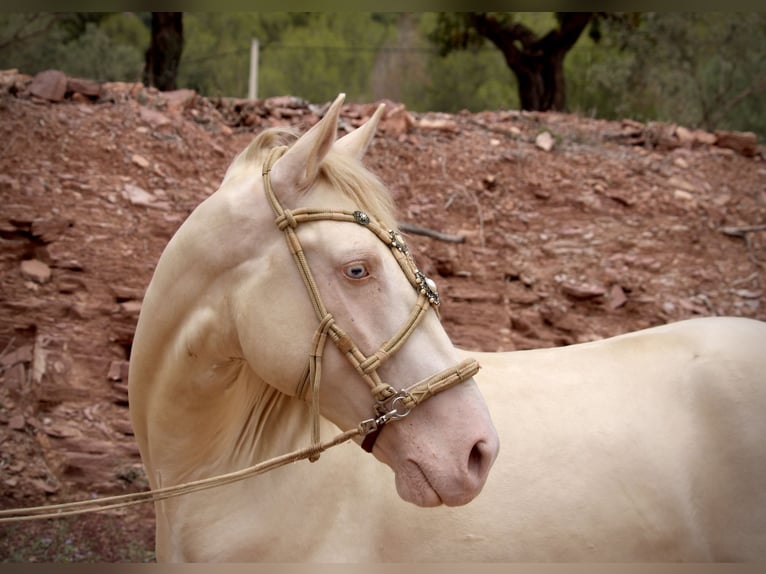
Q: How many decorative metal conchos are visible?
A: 3